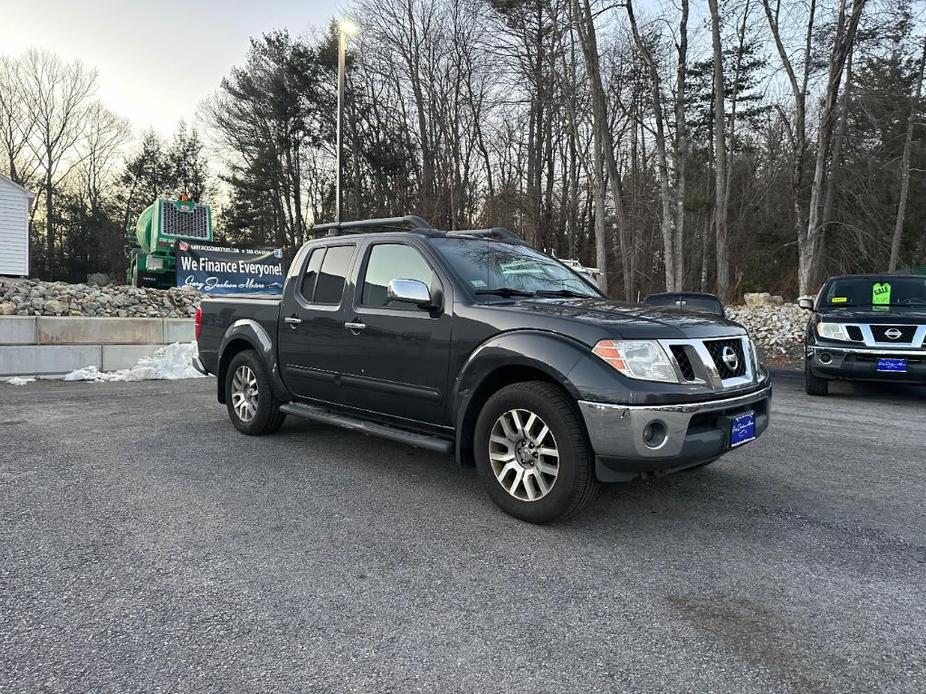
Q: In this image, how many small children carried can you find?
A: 0